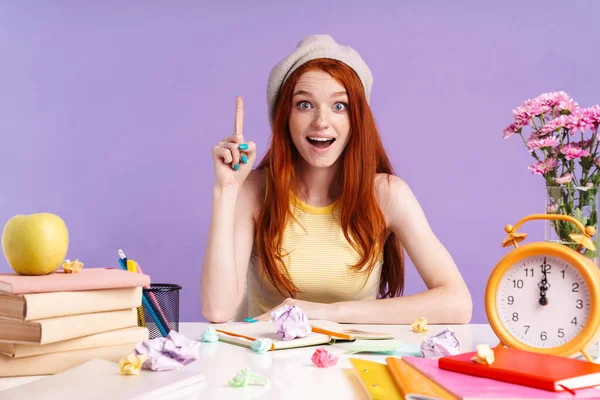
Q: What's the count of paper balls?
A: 11